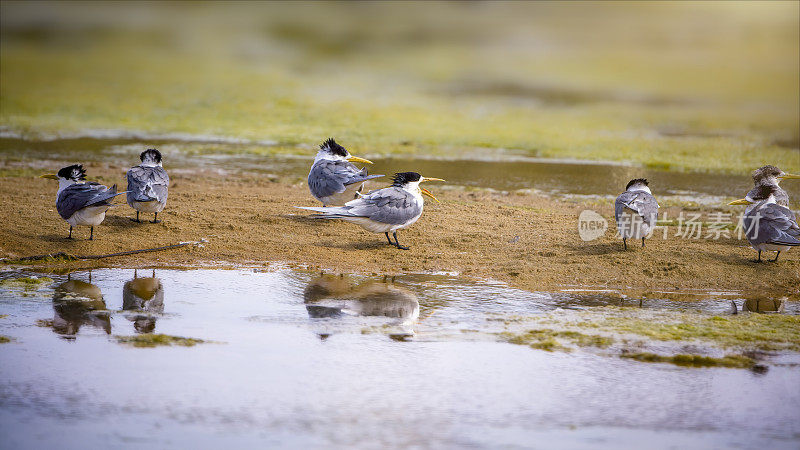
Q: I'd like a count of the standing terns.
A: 7